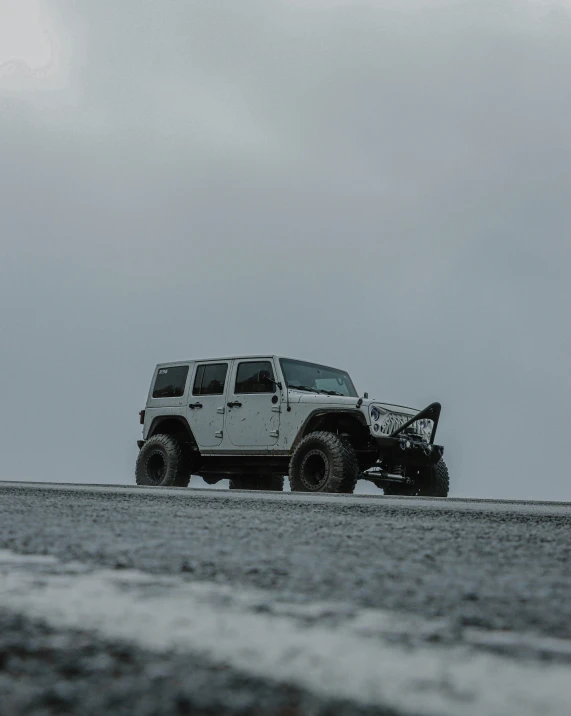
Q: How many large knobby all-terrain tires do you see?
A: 4